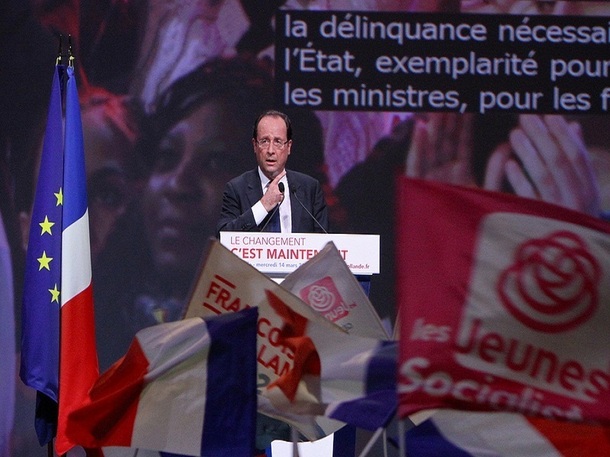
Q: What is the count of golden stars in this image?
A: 4